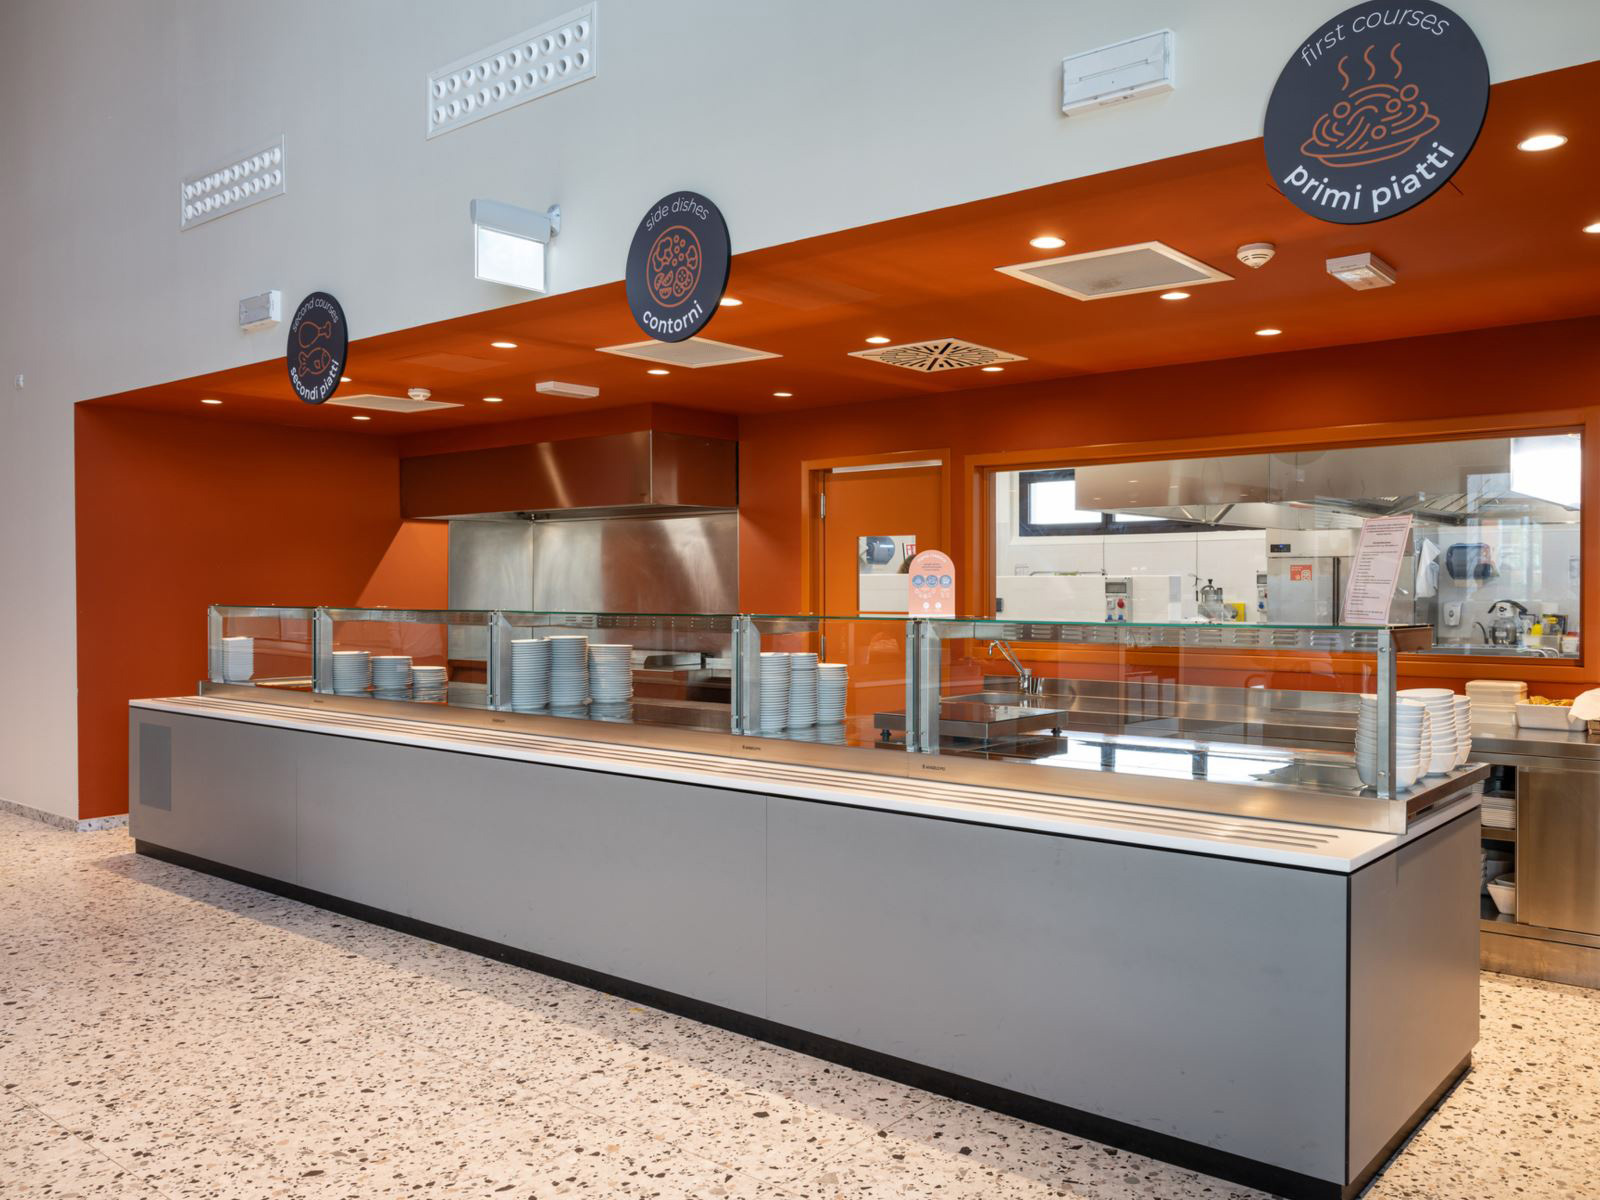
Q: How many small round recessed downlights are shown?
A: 15